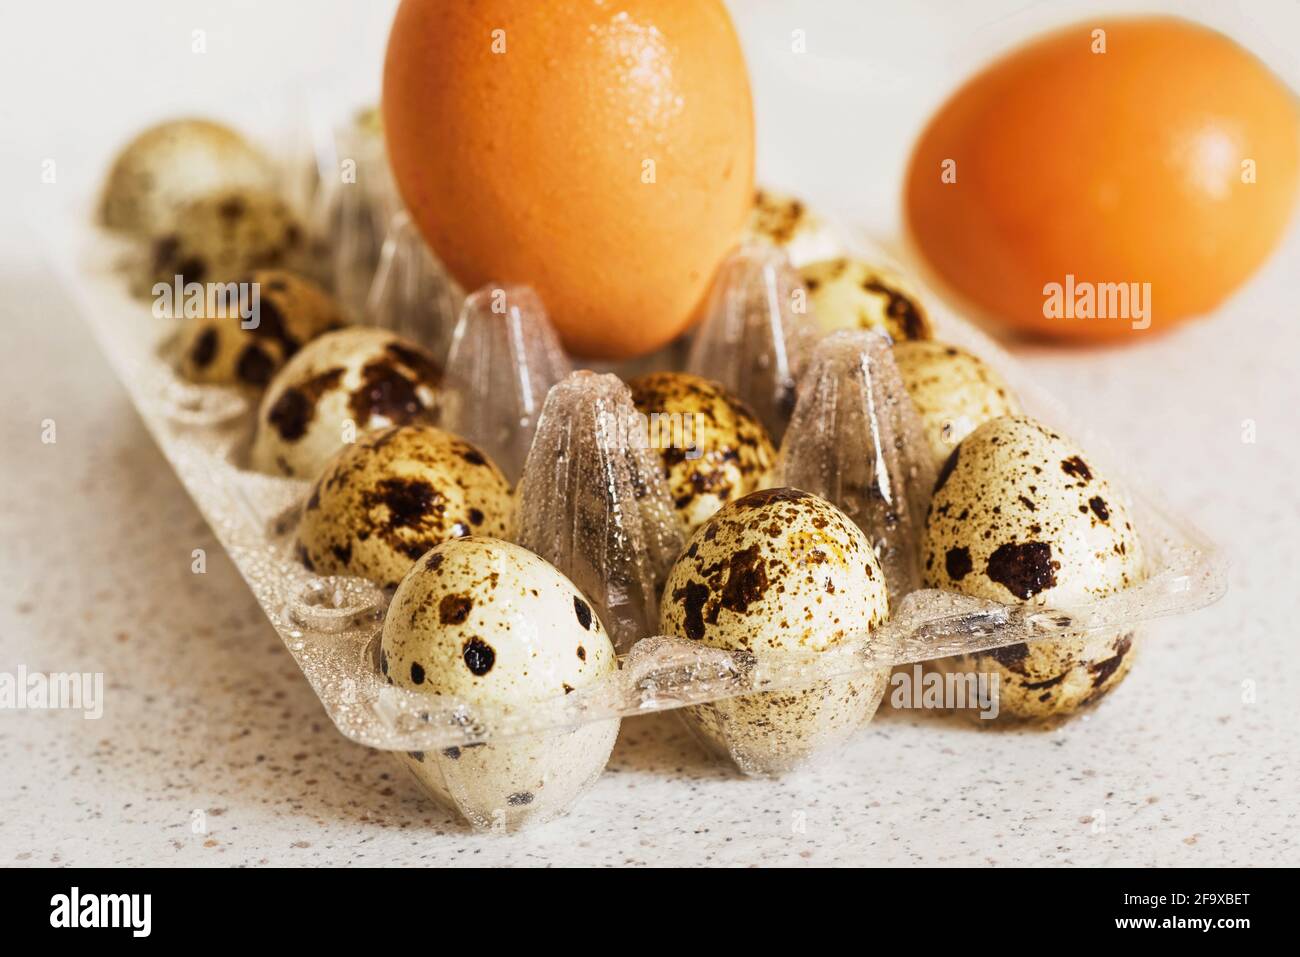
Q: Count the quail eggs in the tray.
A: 12